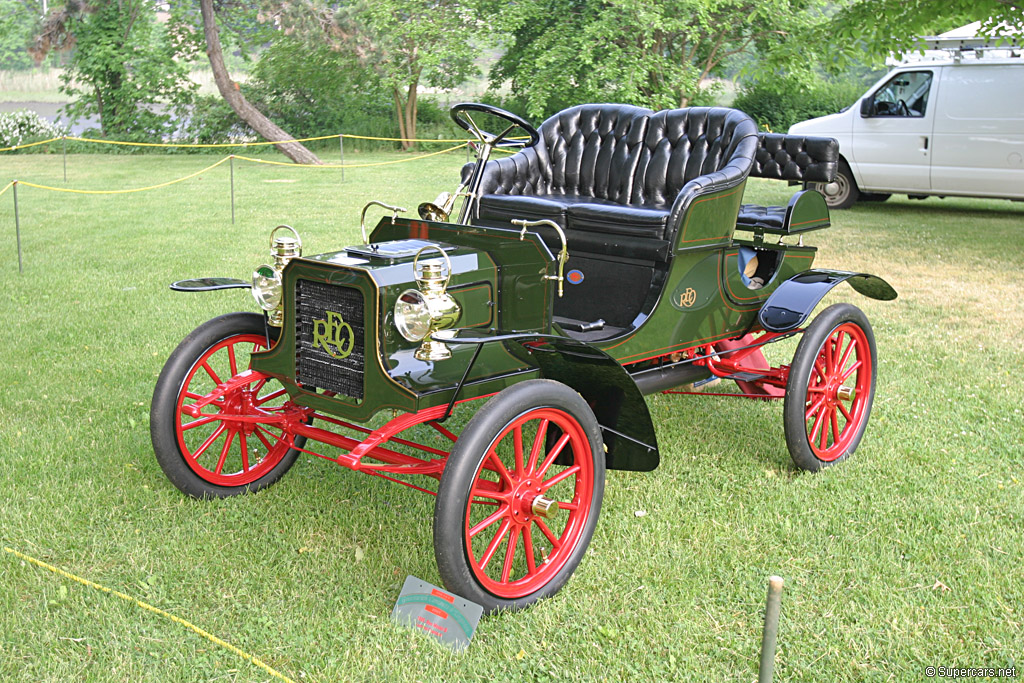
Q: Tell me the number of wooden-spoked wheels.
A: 3